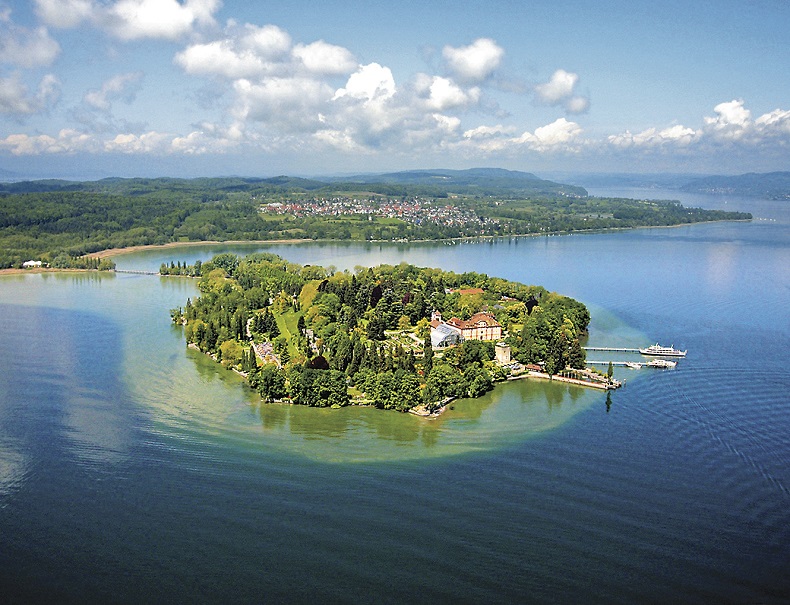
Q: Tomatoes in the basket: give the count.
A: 0